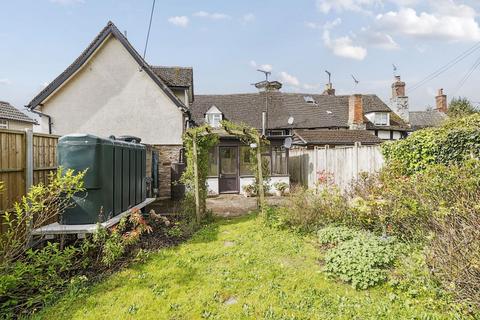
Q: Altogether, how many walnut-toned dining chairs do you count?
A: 0